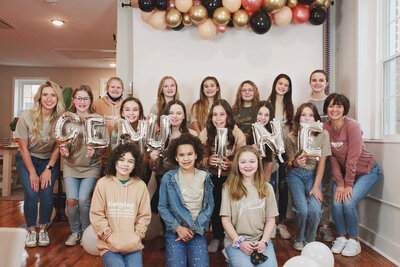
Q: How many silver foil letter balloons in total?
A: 7